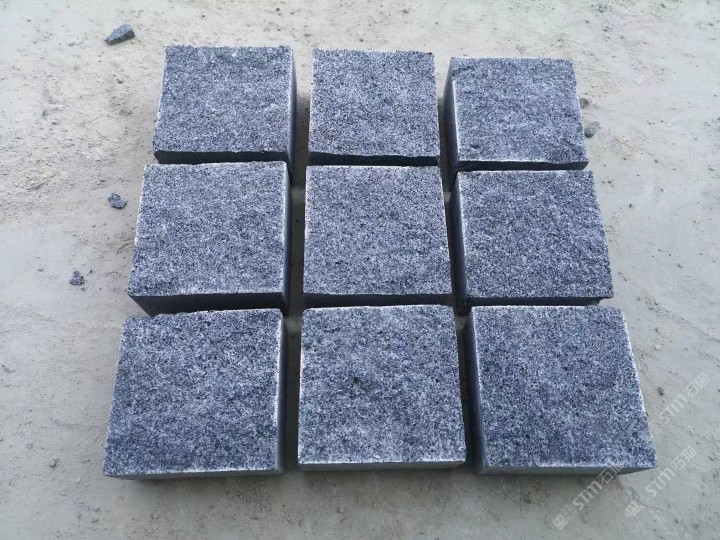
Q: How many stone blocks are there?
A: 9